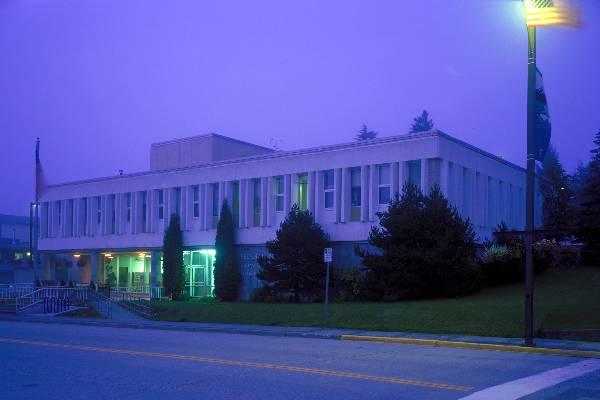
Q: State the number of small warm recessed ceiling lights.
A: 3